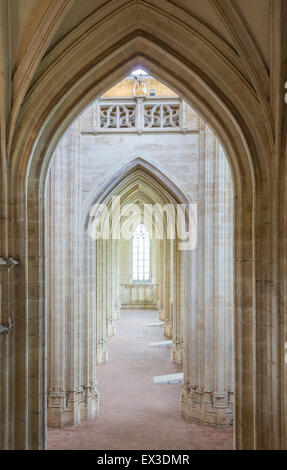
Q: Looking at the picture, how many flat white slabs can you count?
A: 3